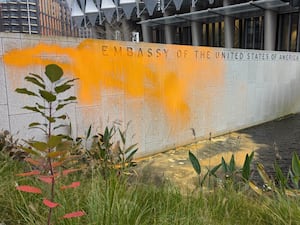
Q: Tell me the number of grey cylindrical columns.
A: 5